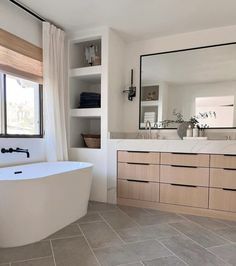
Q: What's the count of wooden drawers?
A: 9